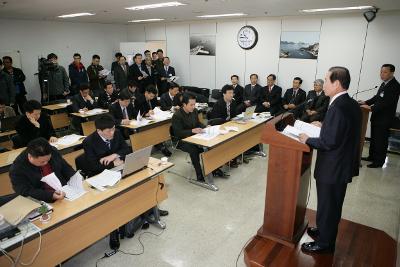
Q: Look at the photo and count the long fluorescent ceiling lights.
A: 5